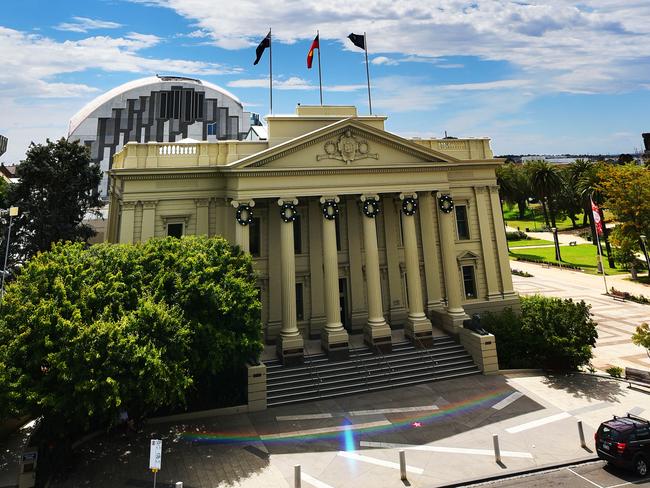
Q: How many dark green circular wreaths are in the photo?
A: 6